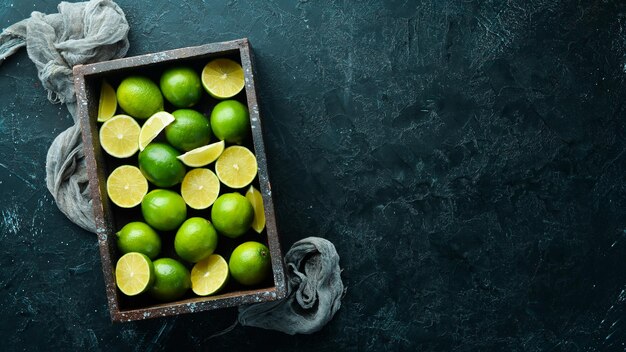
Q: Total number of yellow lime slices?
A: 11